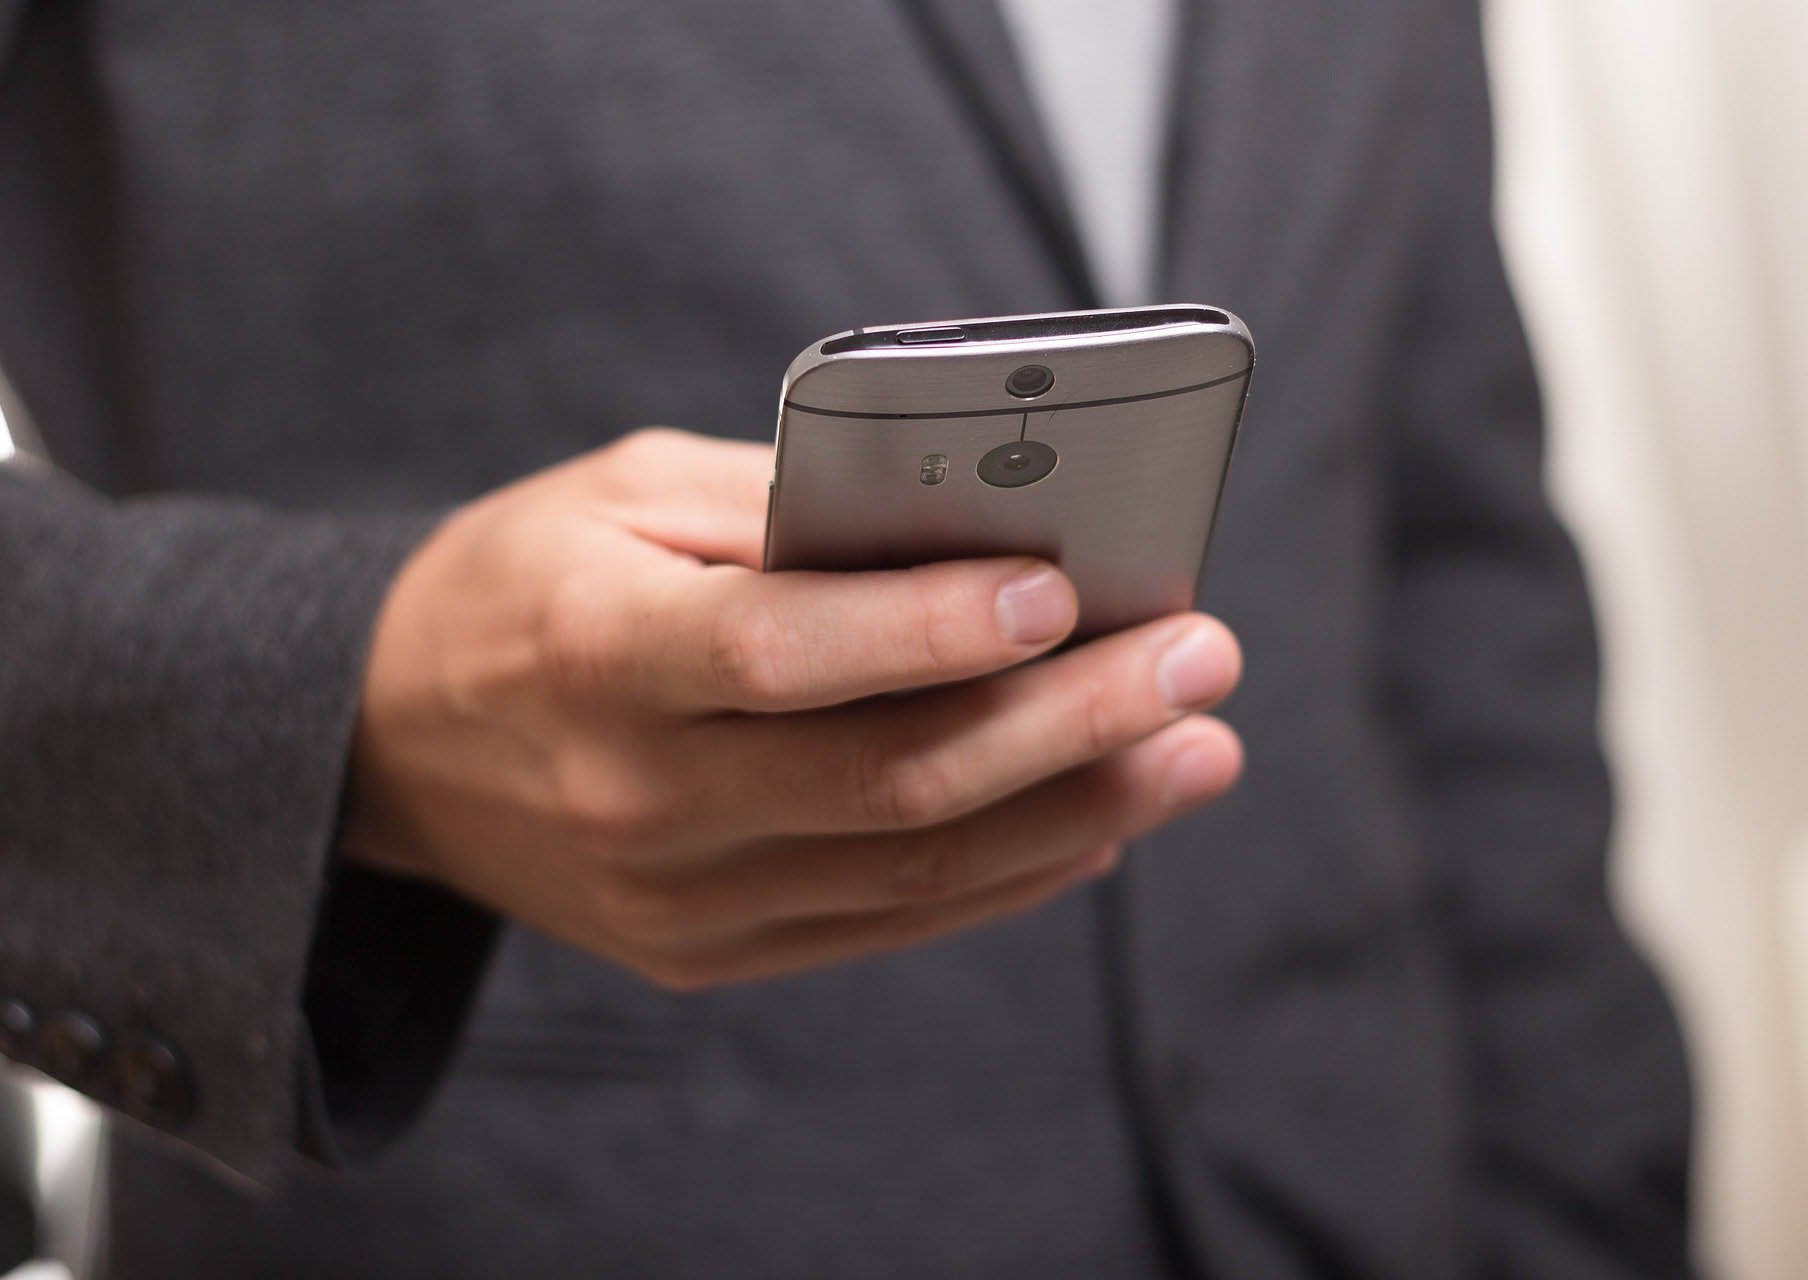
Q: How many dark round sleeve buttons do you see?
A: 3